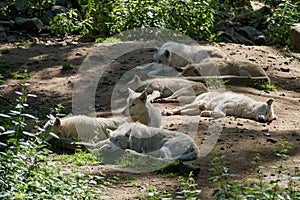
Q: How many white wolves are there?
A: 7